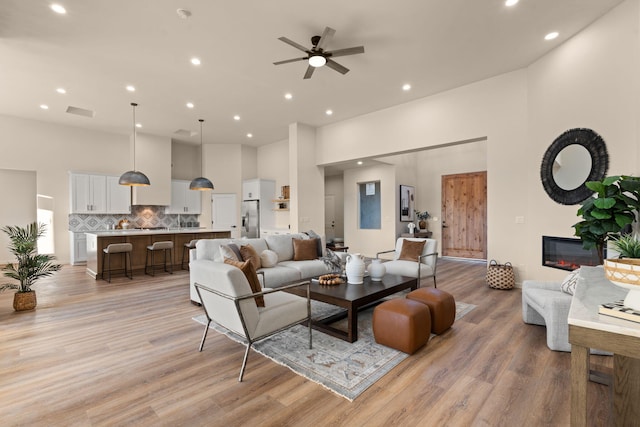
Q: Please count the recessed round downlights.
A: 15